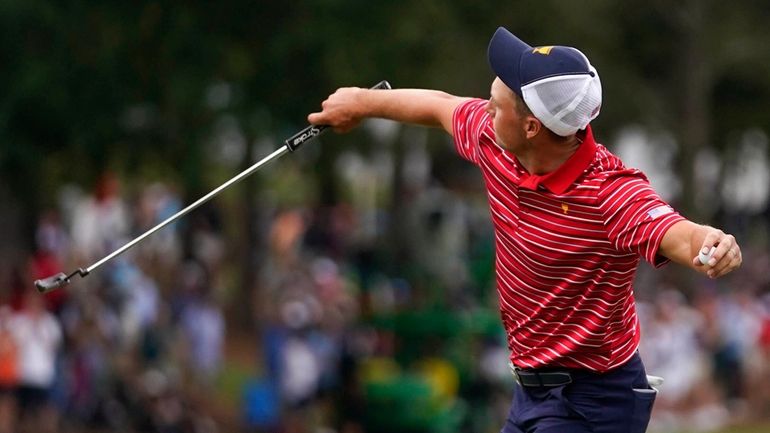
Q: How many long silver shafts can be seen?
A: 1